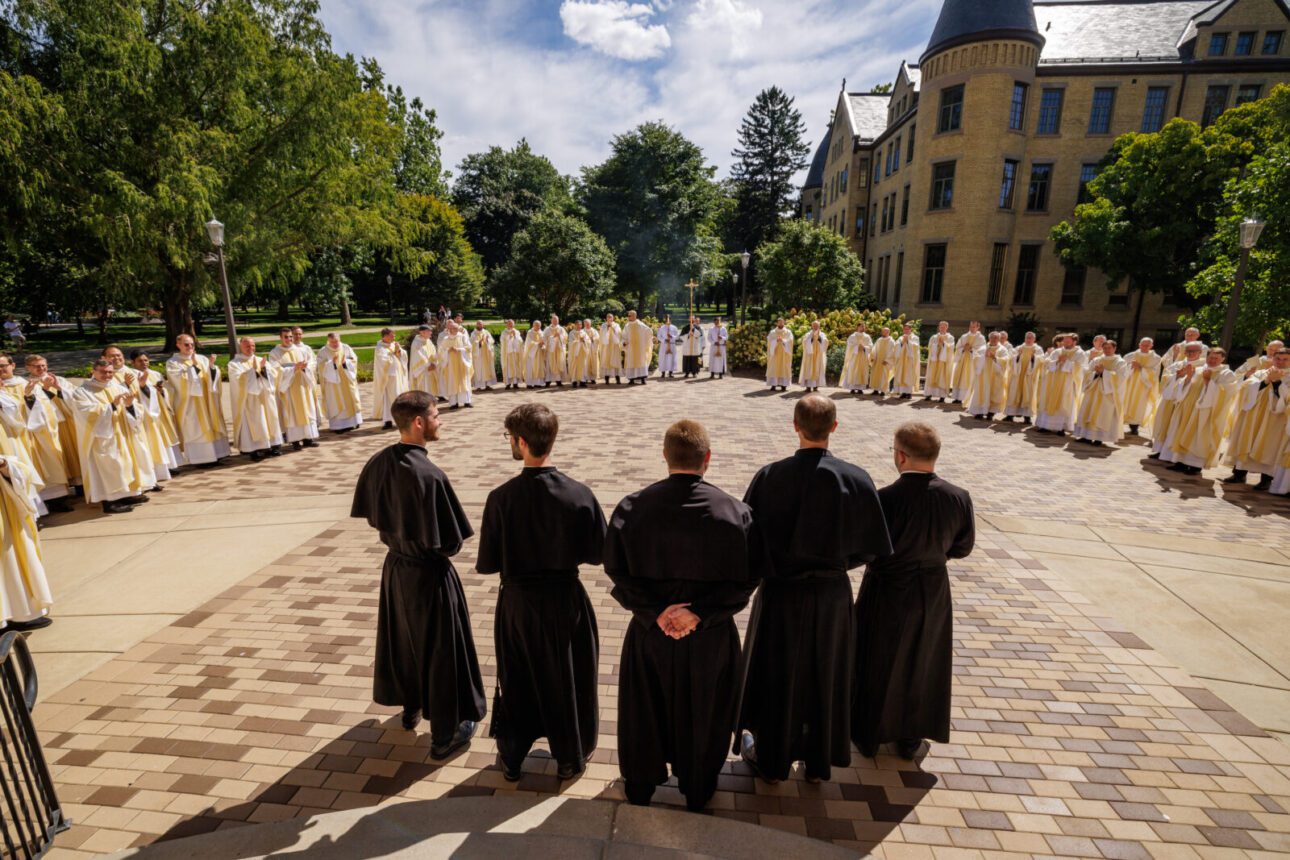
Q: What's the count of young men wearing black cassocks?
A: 5